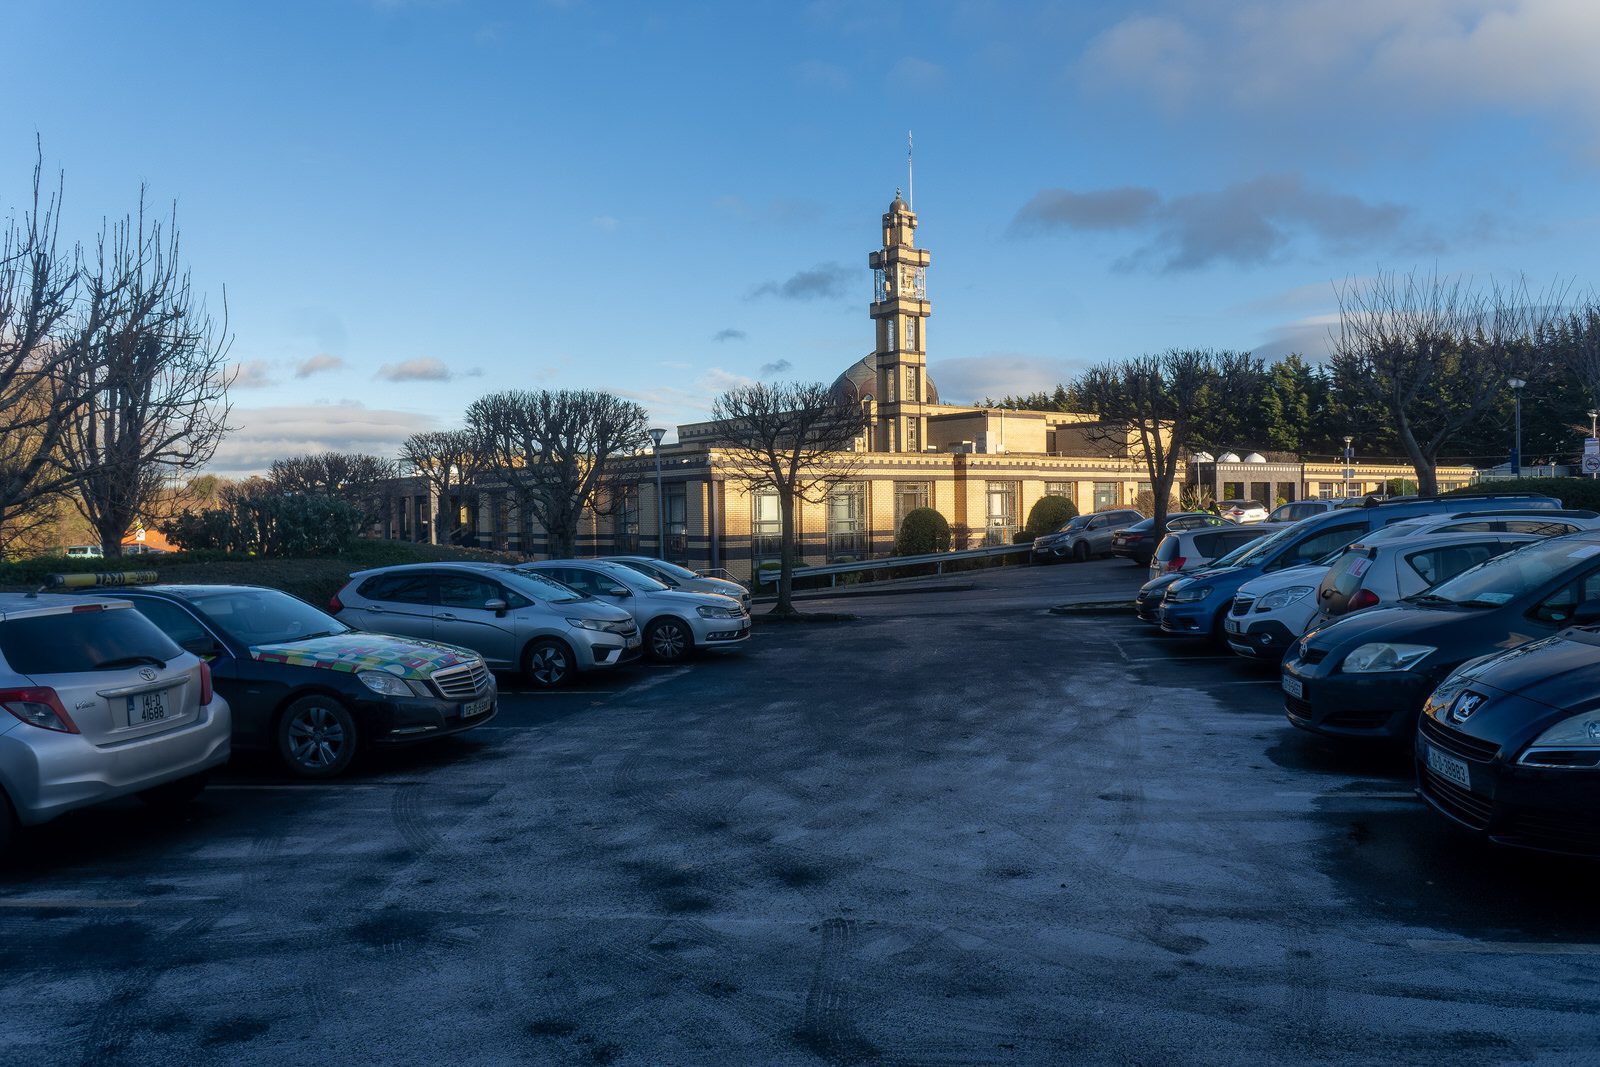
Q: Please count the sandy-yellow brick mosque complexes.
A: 1